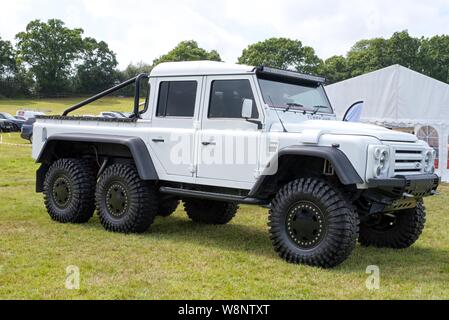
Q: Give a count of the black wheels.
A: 6